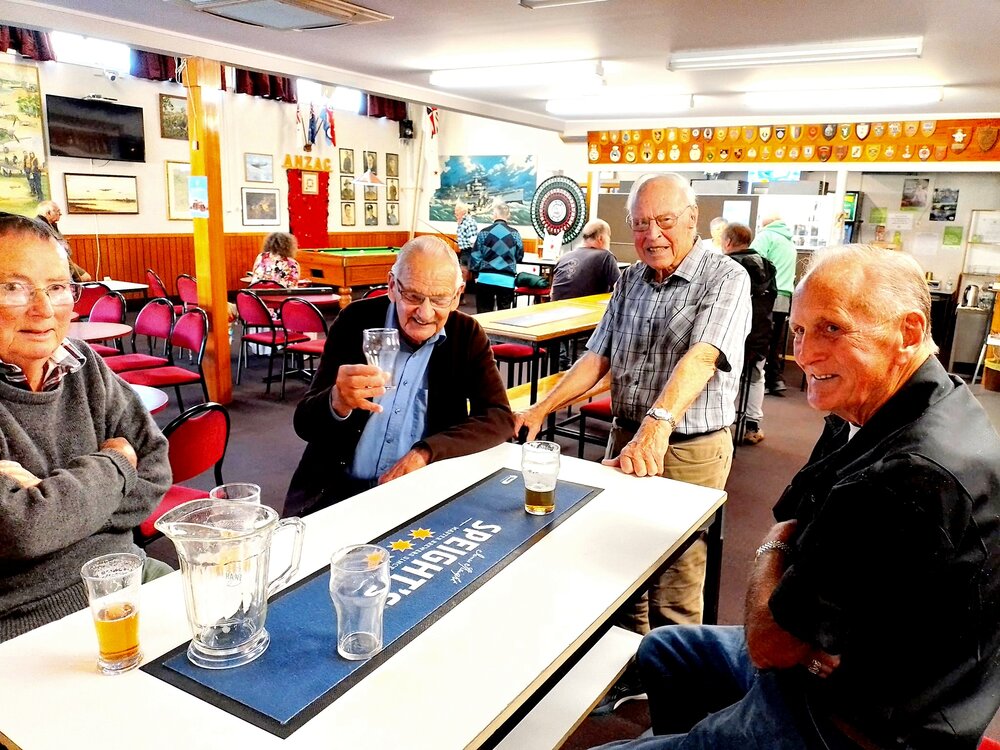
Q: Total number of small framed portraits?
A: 9